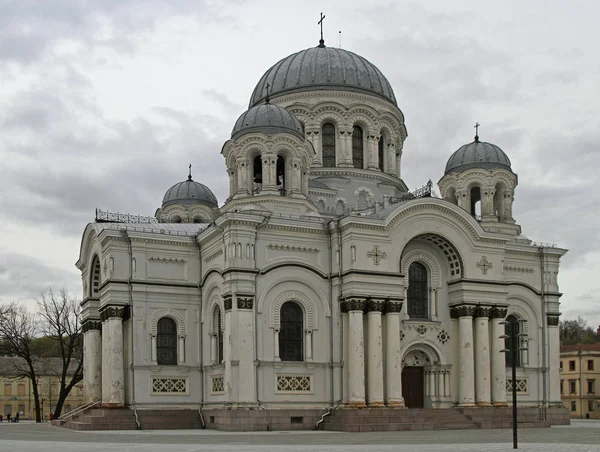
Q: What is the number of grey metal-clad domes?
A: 4